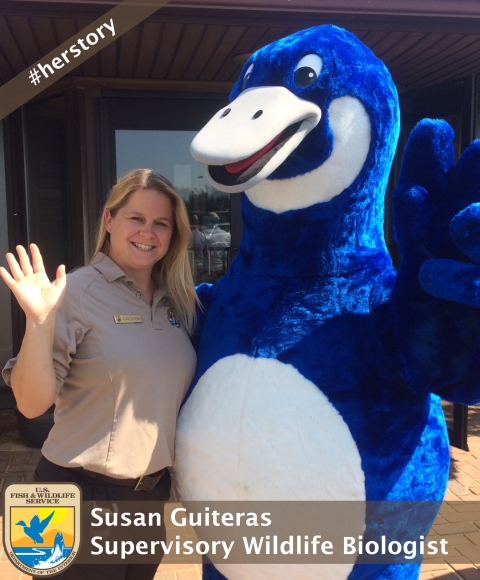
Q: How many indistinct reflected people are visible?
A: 2